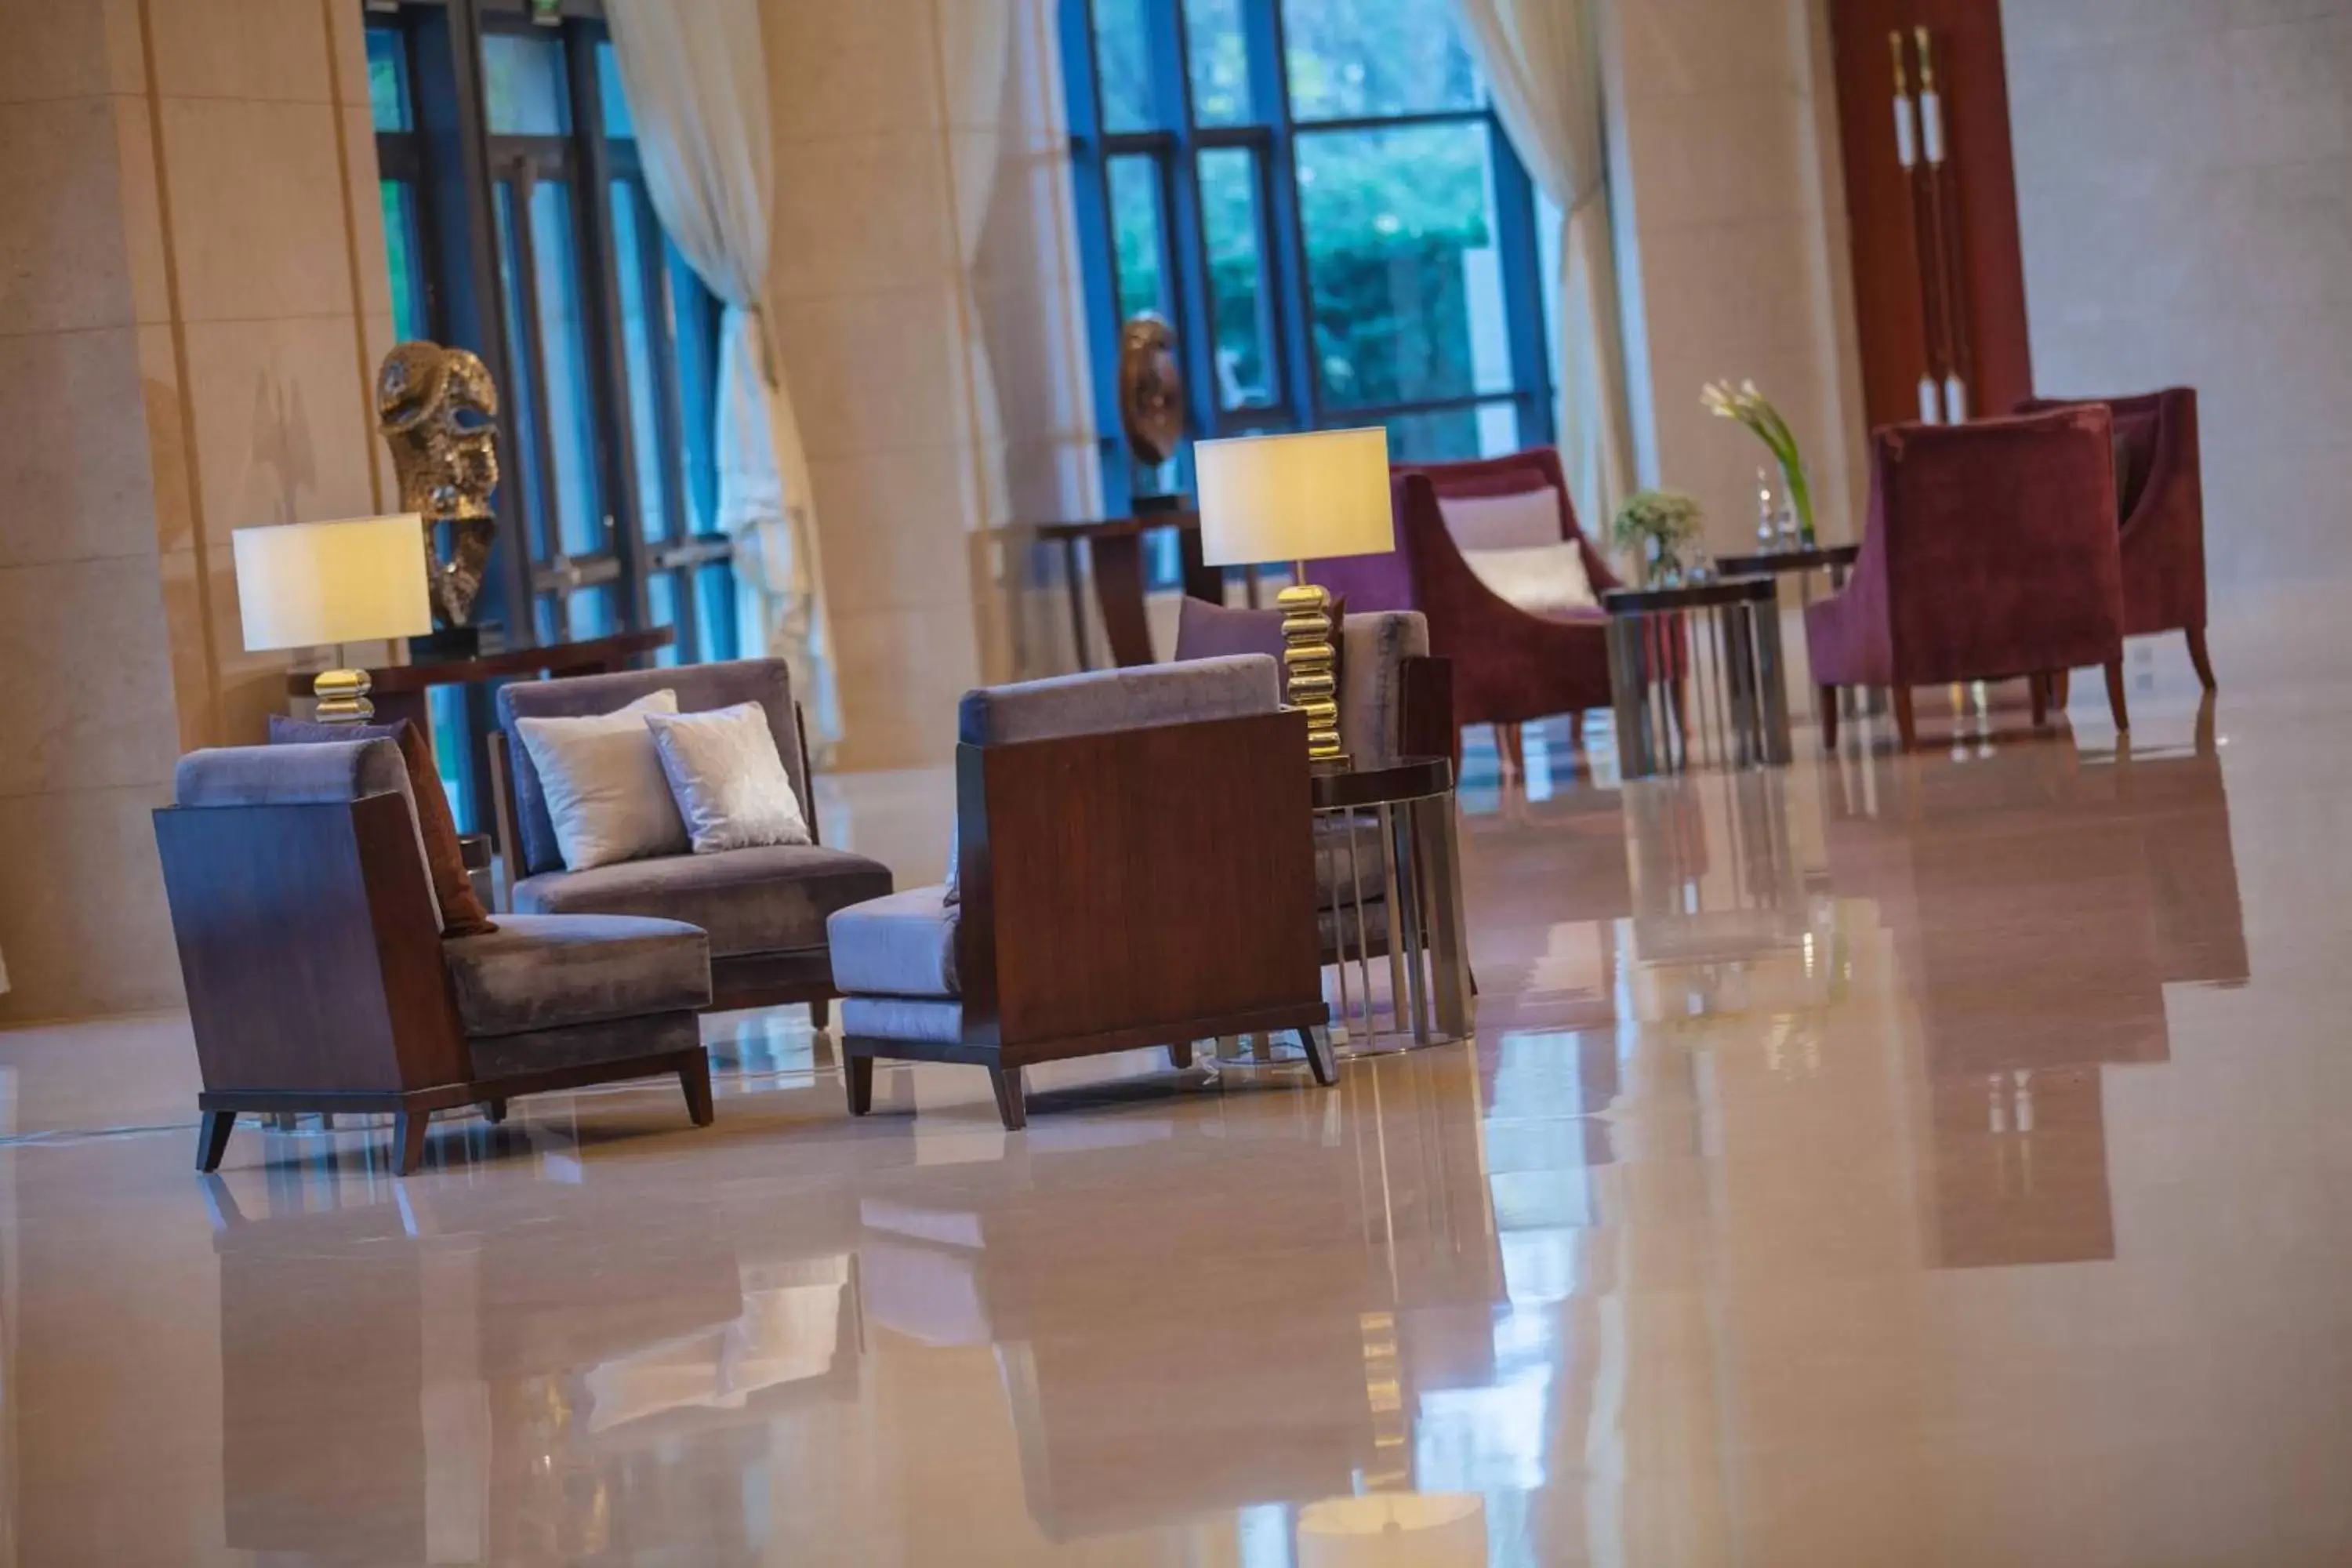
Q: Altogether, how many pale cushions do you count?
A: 4